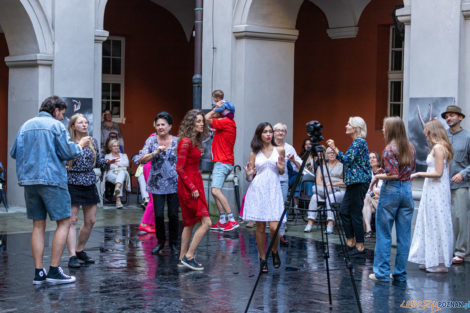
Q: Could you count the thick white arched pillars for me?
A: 3